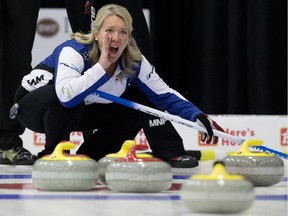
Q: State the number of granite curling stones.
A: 5